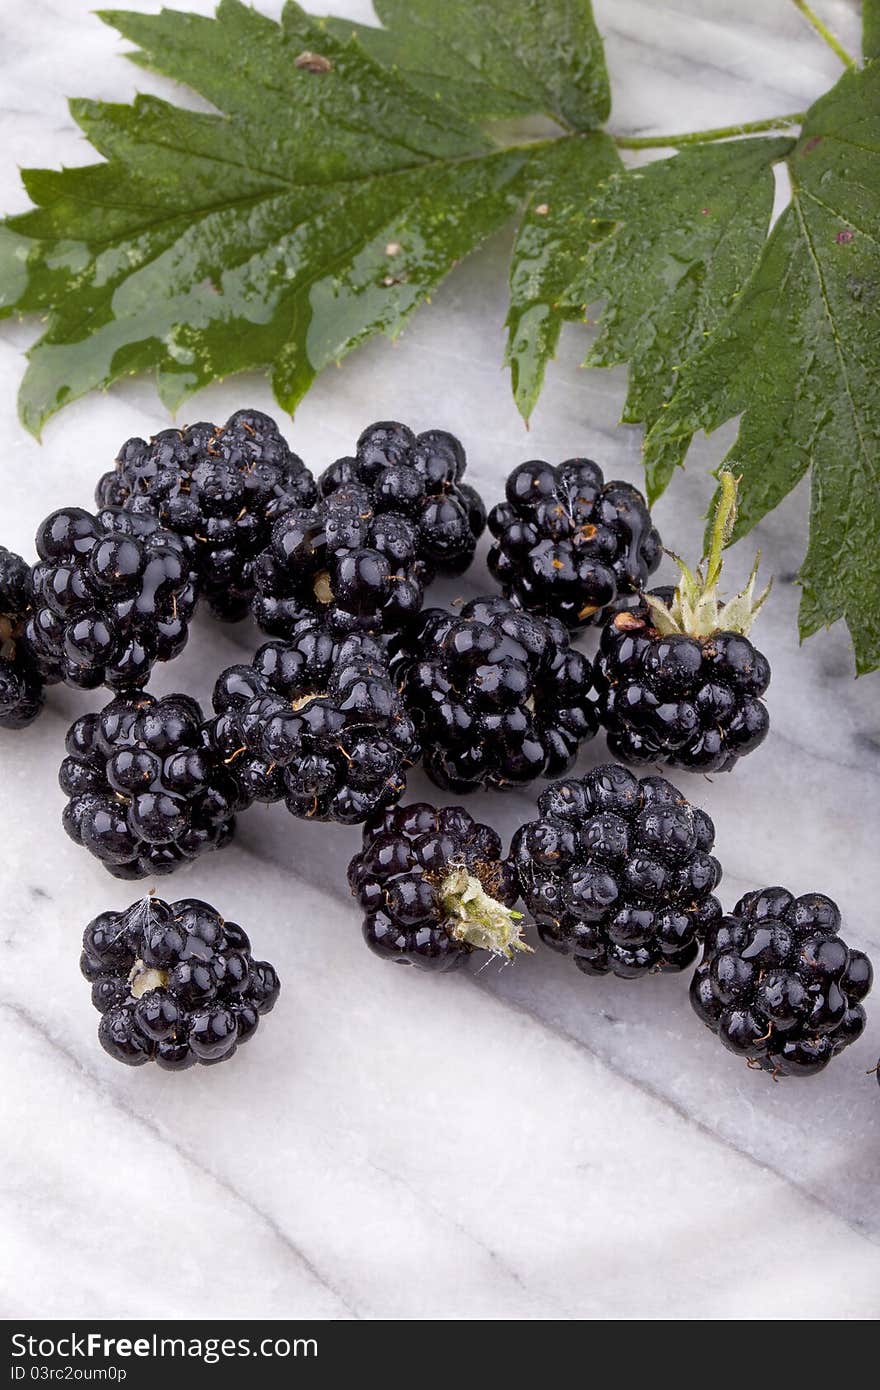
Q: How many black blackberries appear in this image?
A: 14